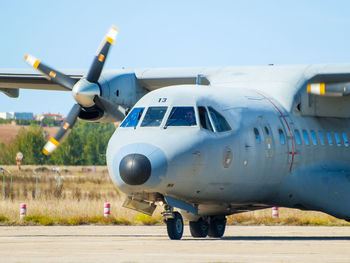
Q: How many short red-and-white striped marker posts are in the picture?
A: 3